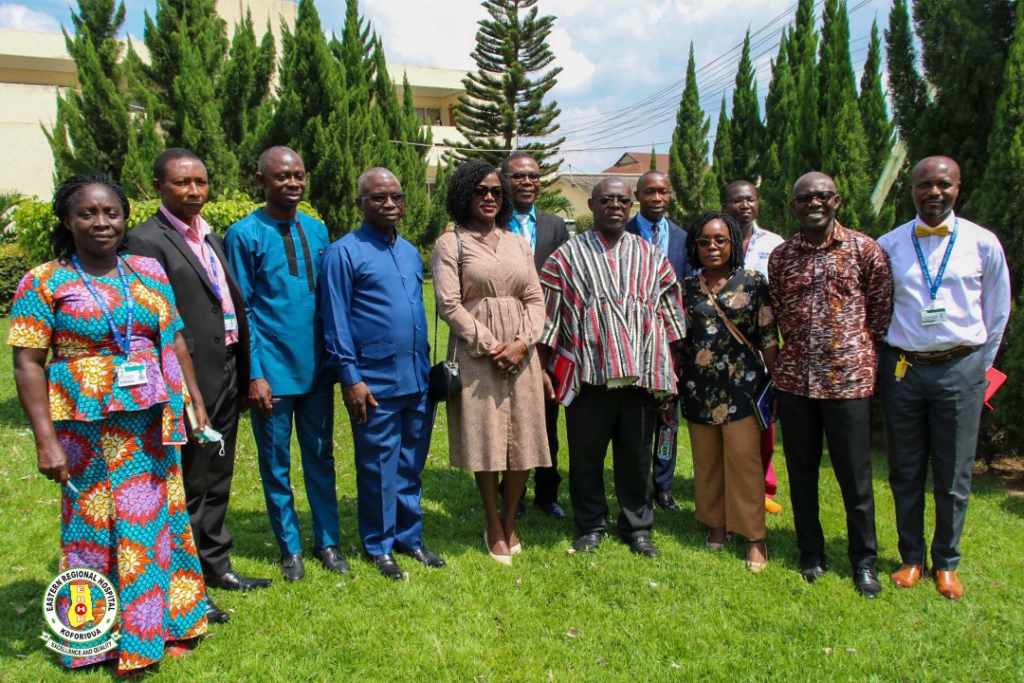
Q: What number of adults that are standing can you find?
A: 12